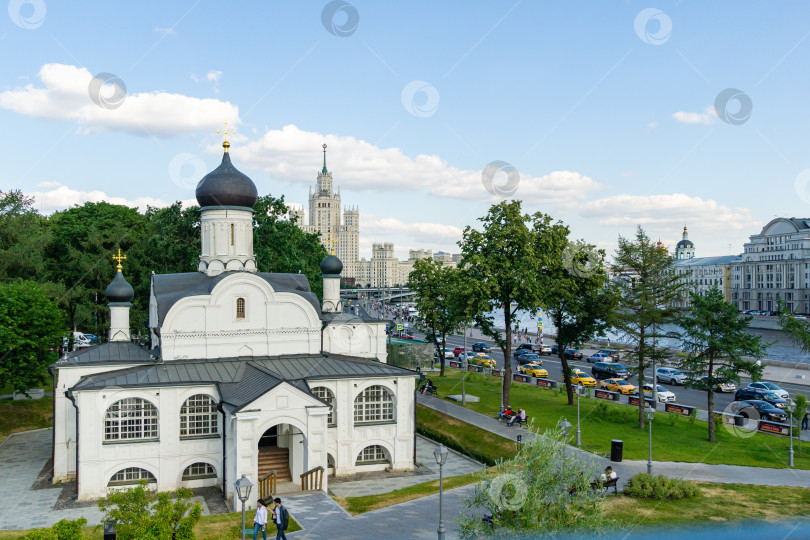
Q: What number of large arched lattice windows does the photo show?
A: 4